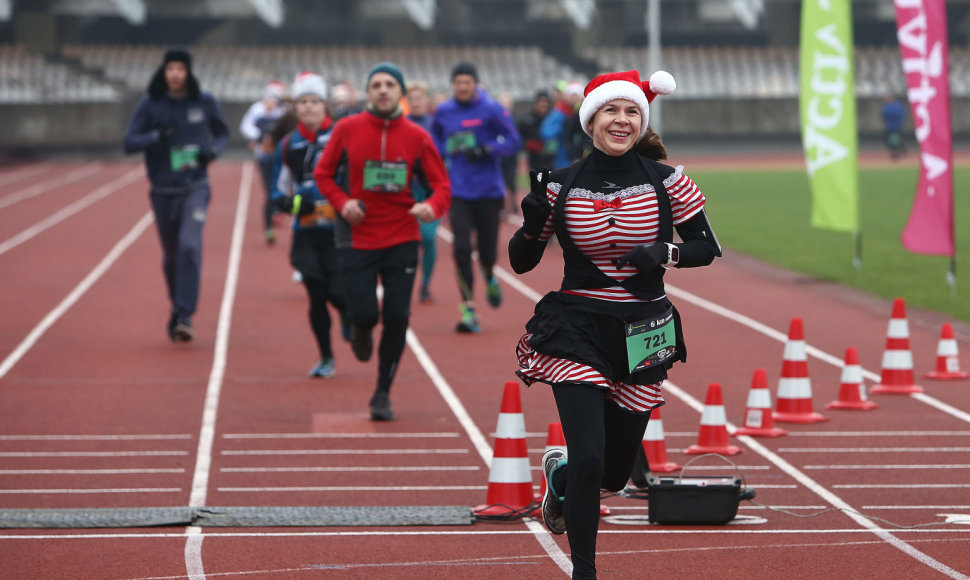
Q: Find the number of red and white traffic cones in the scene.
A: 9